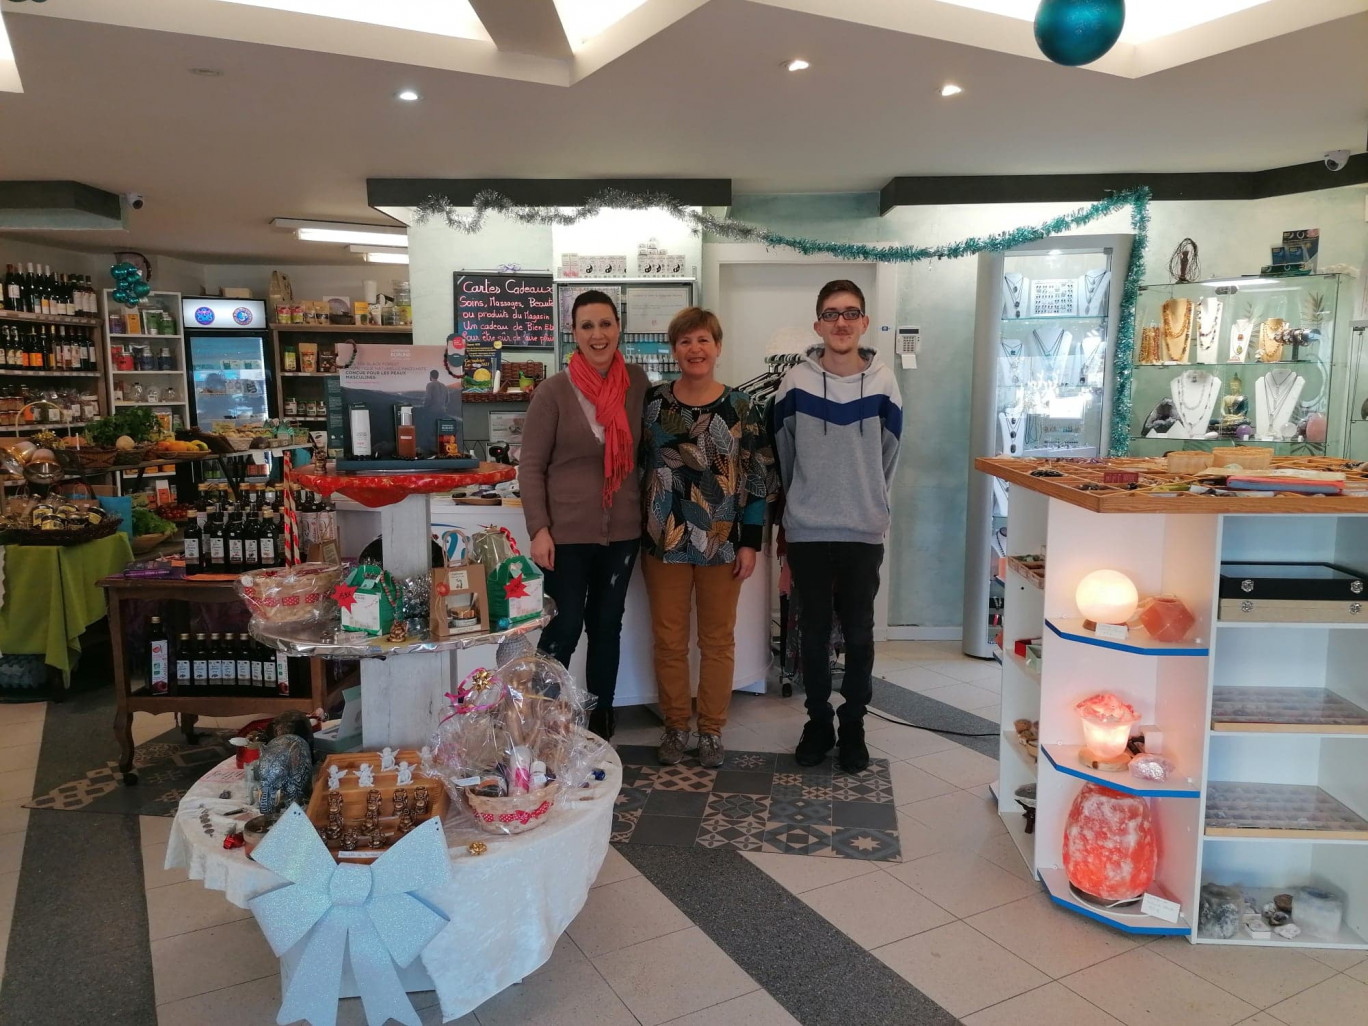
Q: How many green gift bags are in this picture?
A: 2